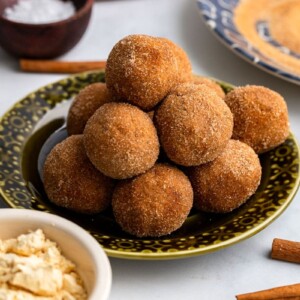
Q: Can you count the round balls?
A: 9